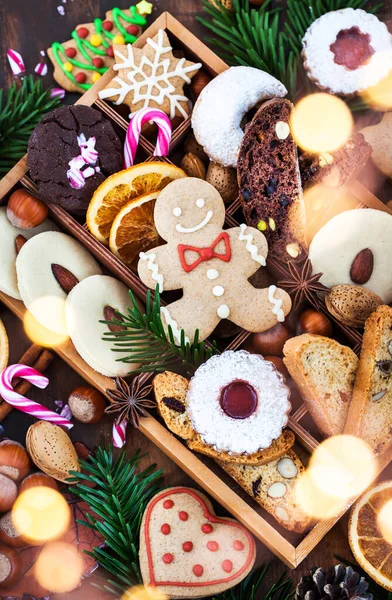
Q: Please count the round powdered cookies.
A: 2